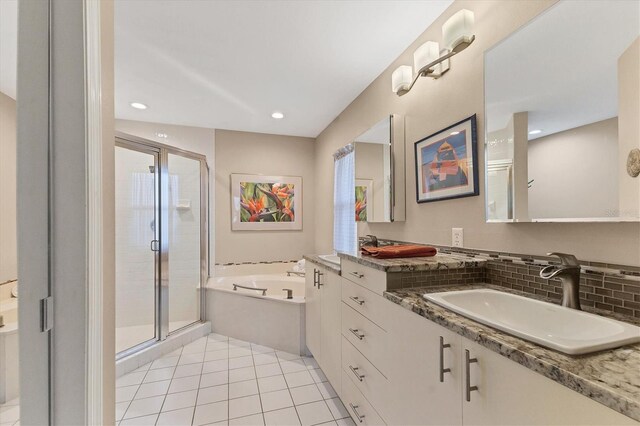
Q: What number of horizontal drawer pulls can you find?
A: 5